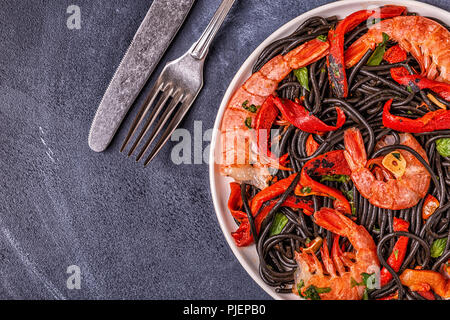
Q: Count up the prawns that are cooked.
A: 4